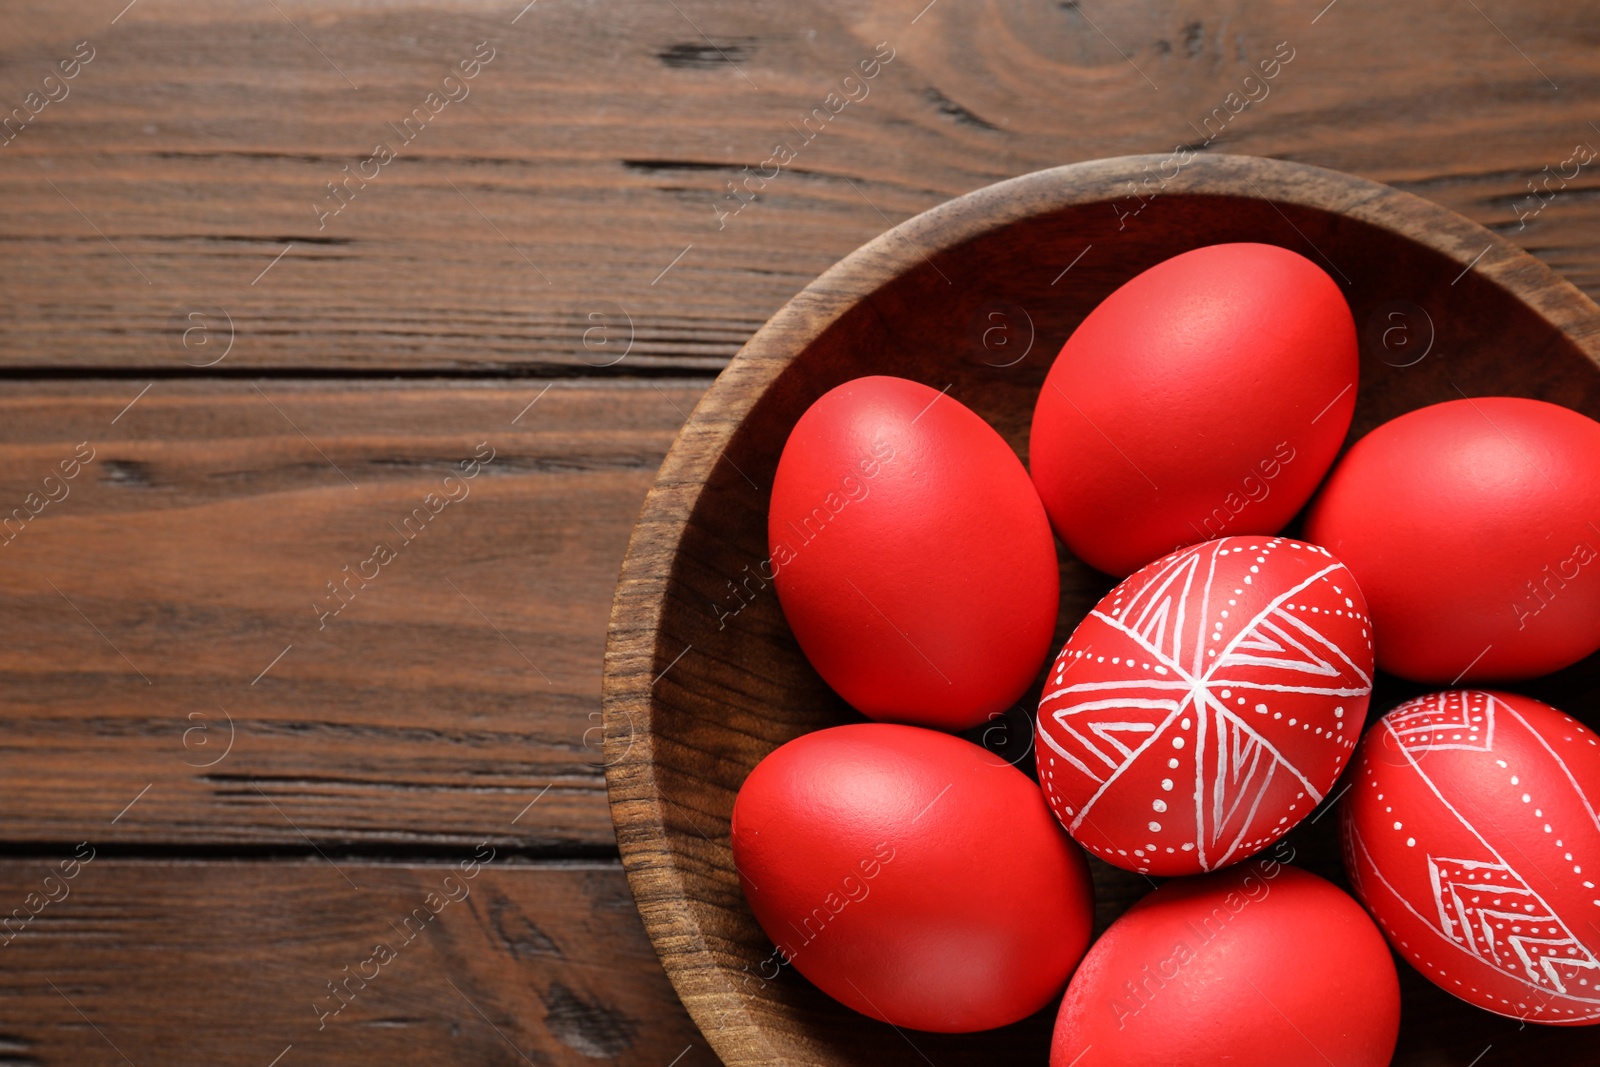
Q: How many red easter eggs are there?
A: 7